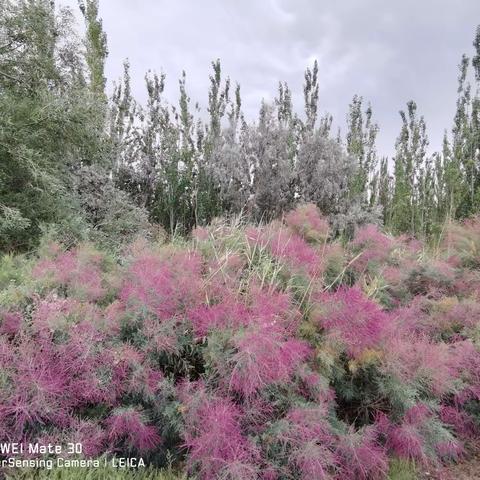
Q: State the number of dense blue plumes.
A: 0